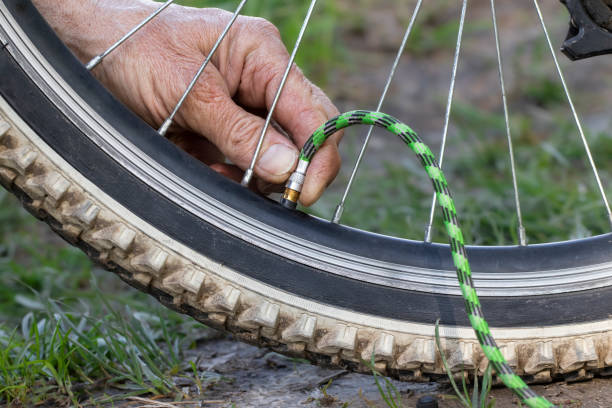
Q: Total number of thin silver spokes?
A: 7